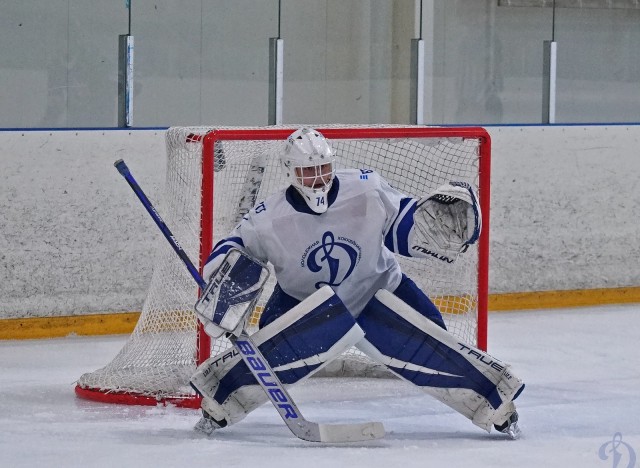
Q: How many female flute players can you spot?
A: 0